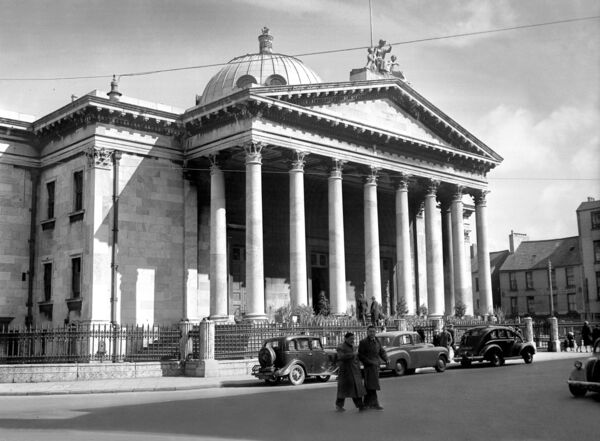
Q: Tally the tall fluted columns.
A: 9